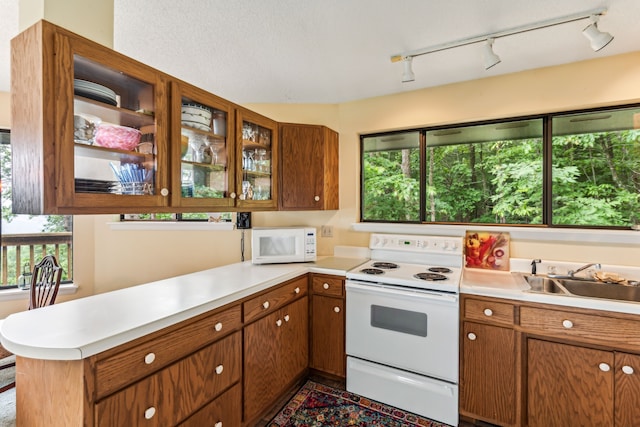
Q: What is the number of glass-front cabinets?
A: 3